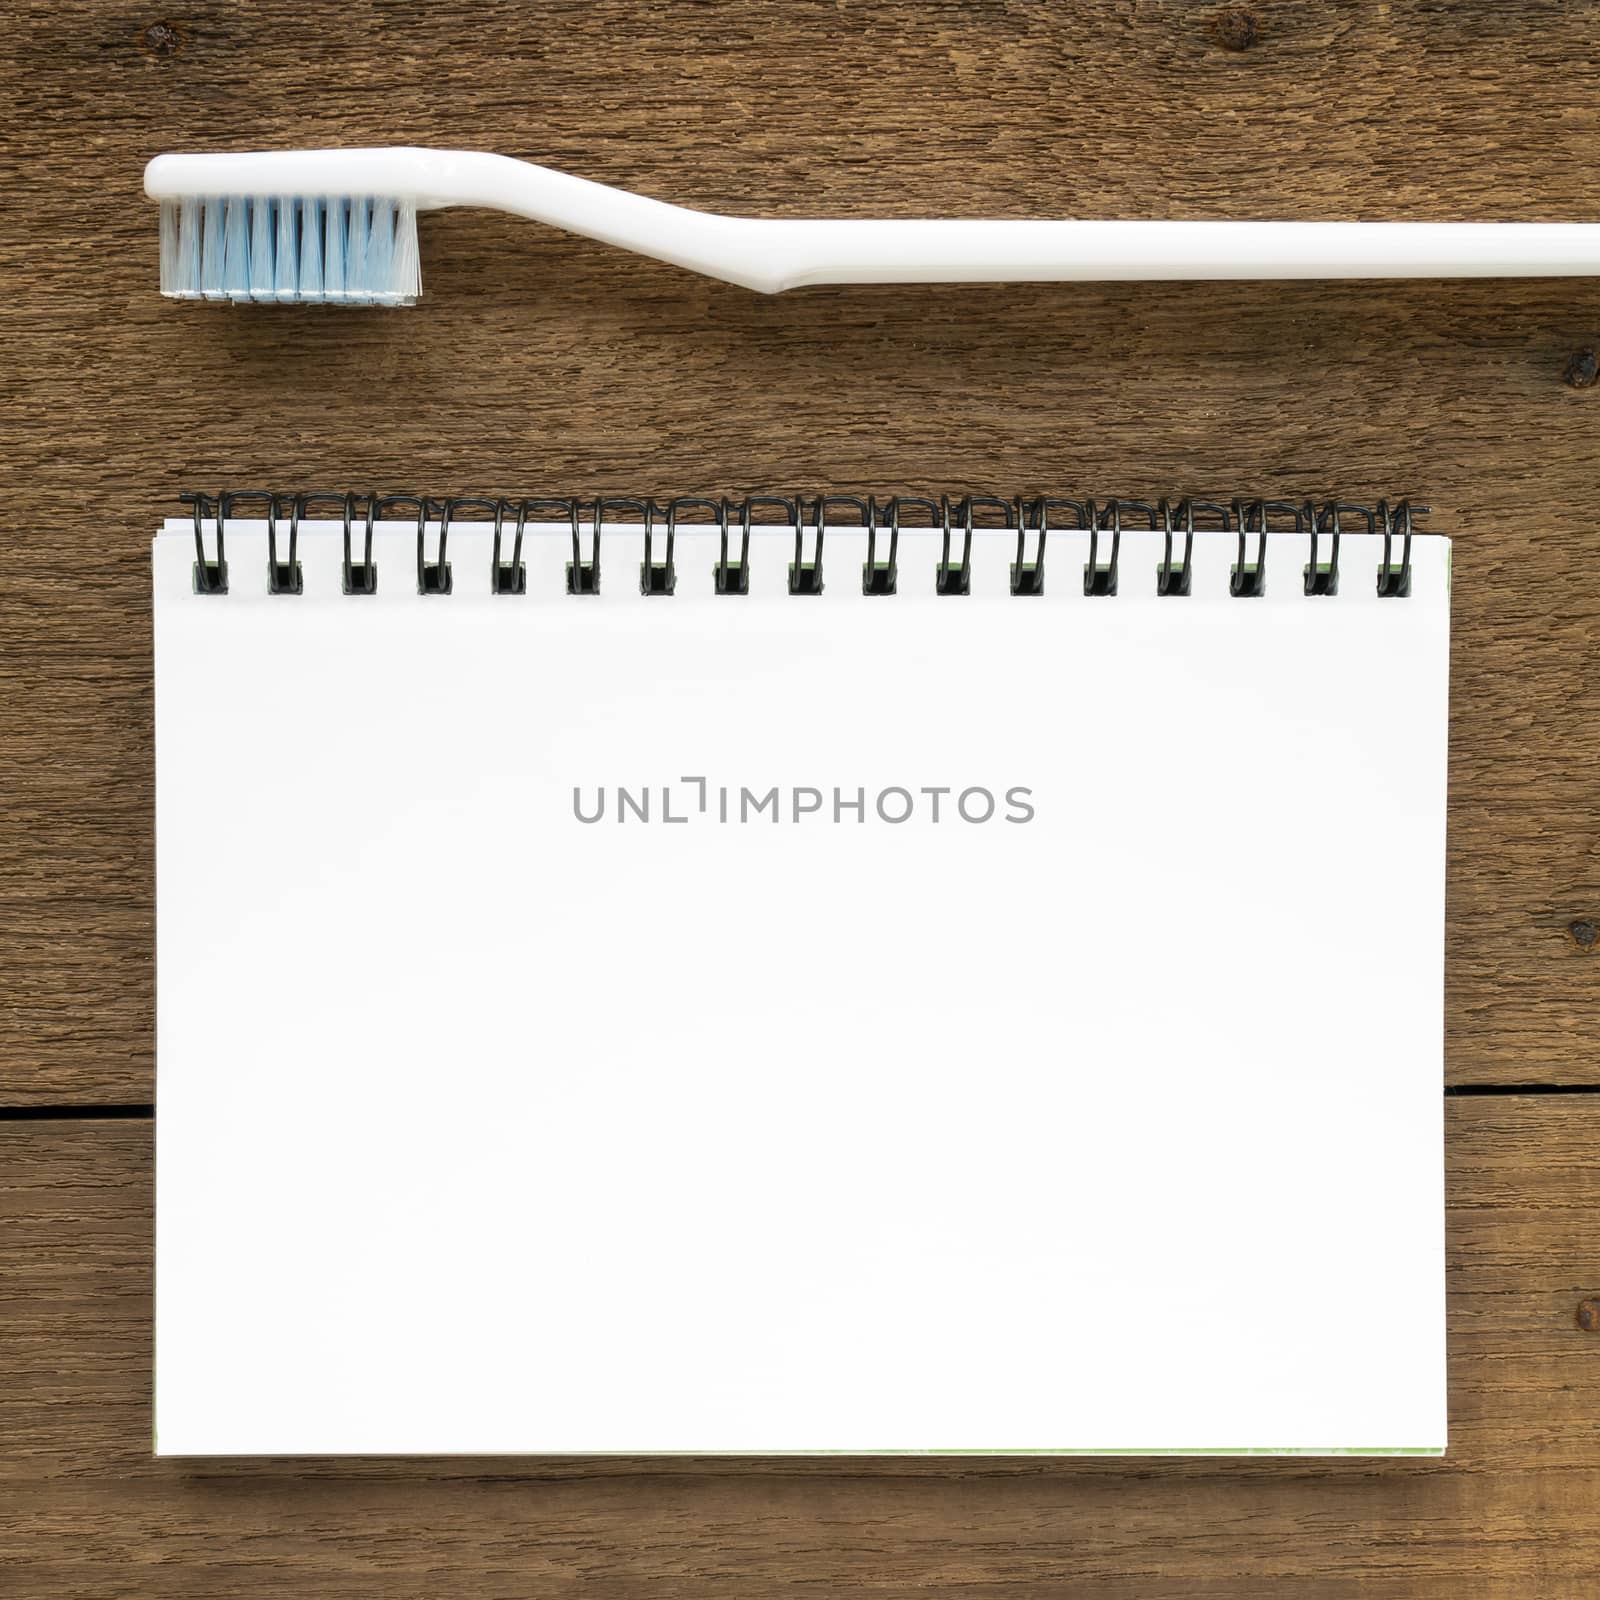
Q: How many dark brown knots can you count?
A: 5